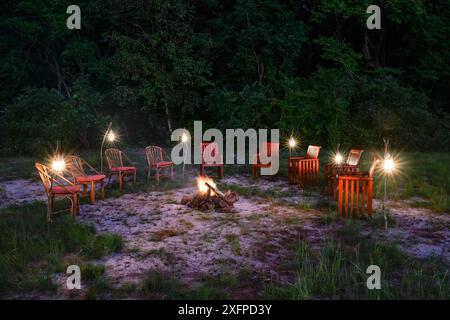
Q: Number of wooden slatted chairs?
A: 5